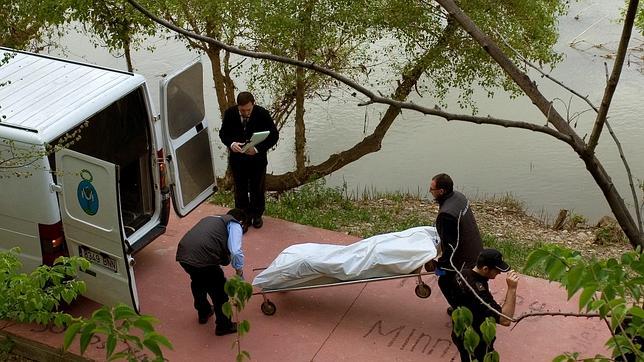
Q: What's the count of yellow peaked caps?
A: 0